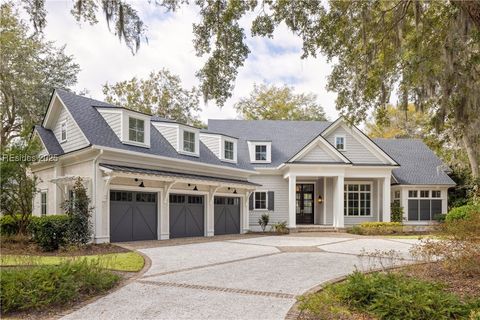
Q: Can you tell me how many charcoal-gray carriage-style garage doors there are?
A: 3